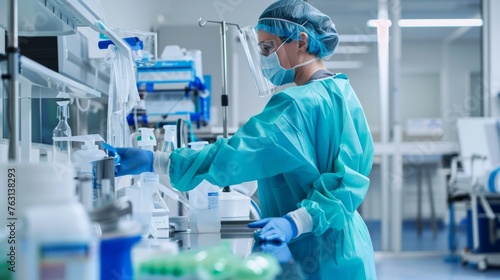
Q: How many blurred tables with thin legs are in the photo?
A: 1